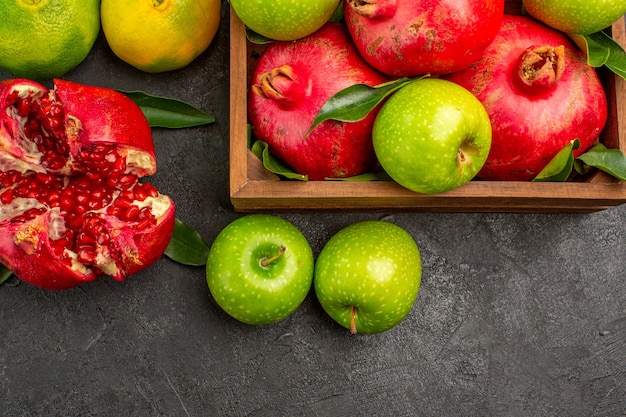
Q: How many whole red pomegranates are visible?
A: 3